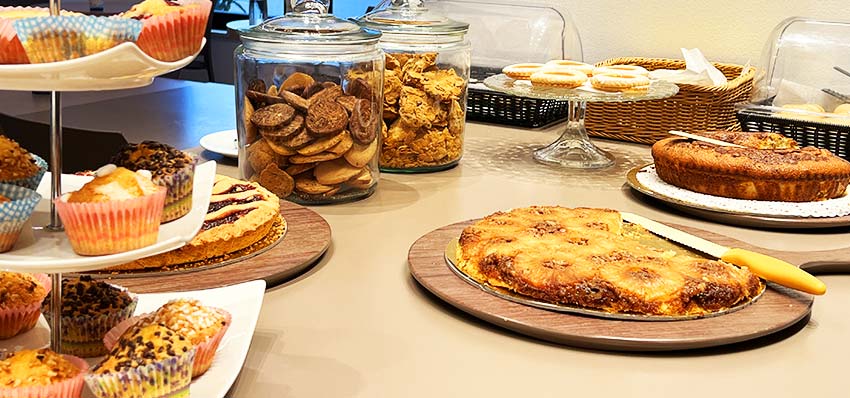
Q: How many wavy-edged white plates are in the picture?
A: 3